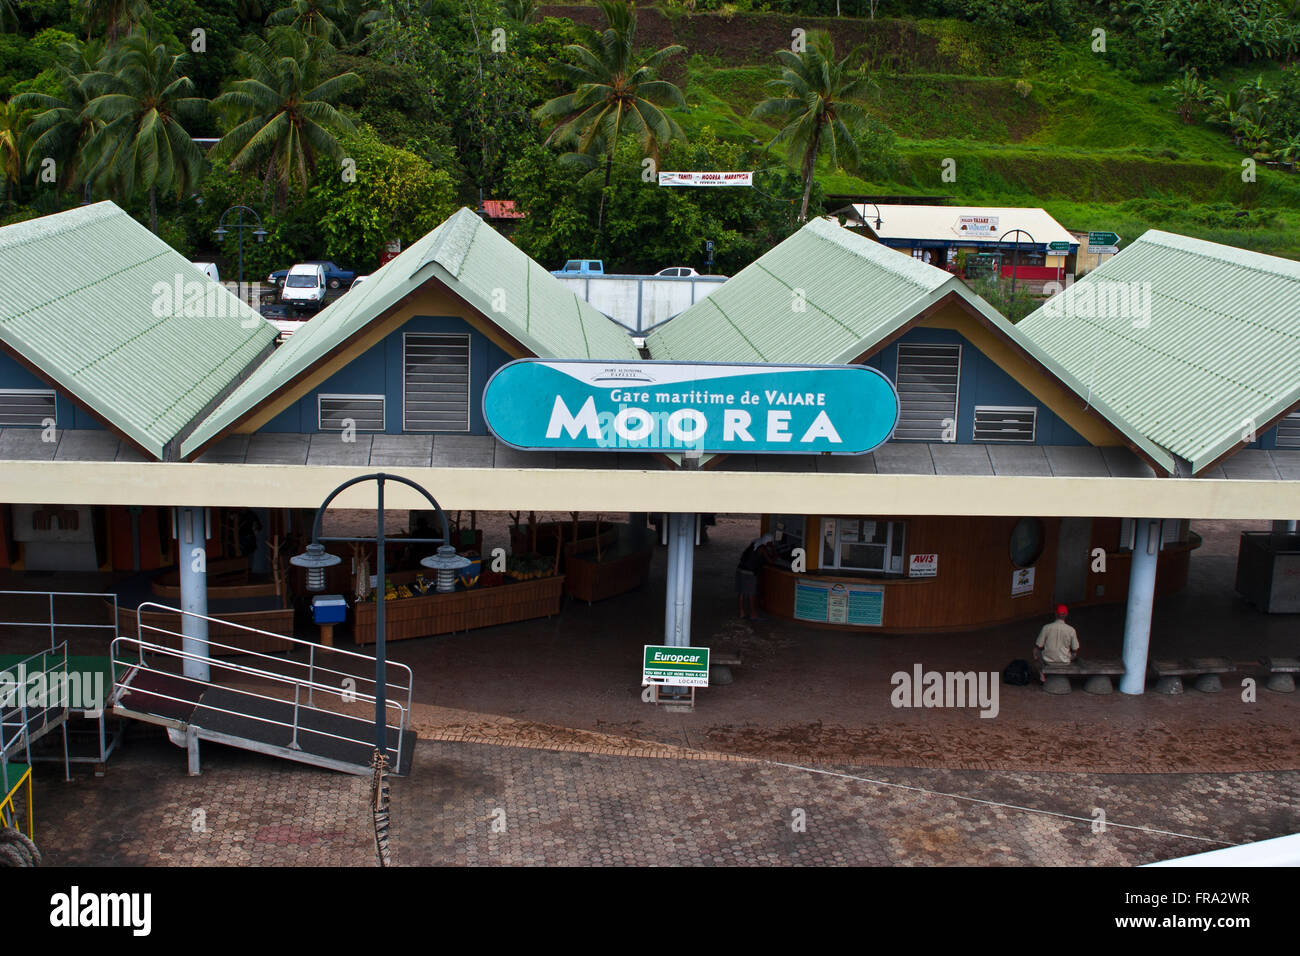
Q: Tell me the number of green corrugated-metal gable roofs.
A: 4